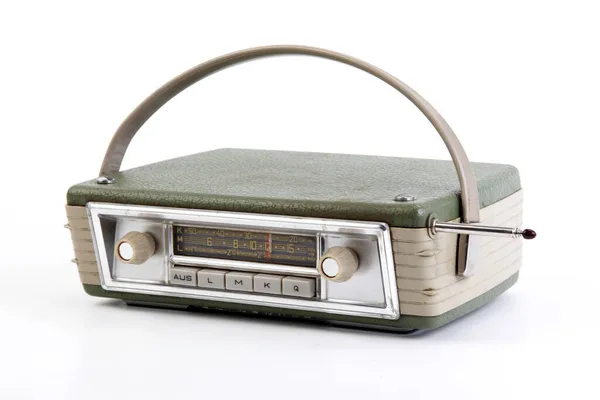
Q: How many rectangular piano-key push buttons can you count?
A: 5